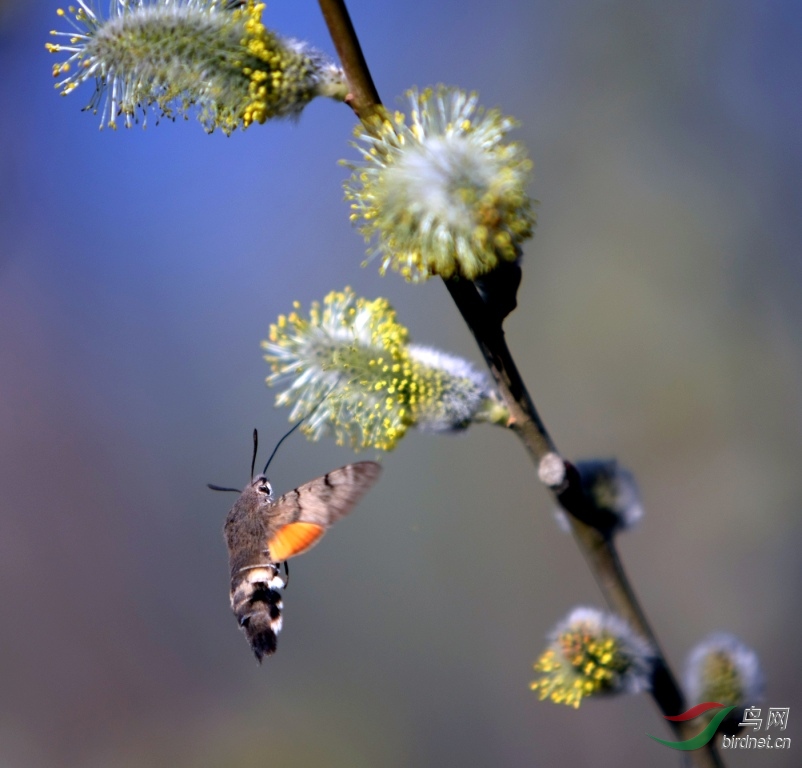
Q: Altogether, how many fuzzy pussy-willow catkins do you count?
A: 6